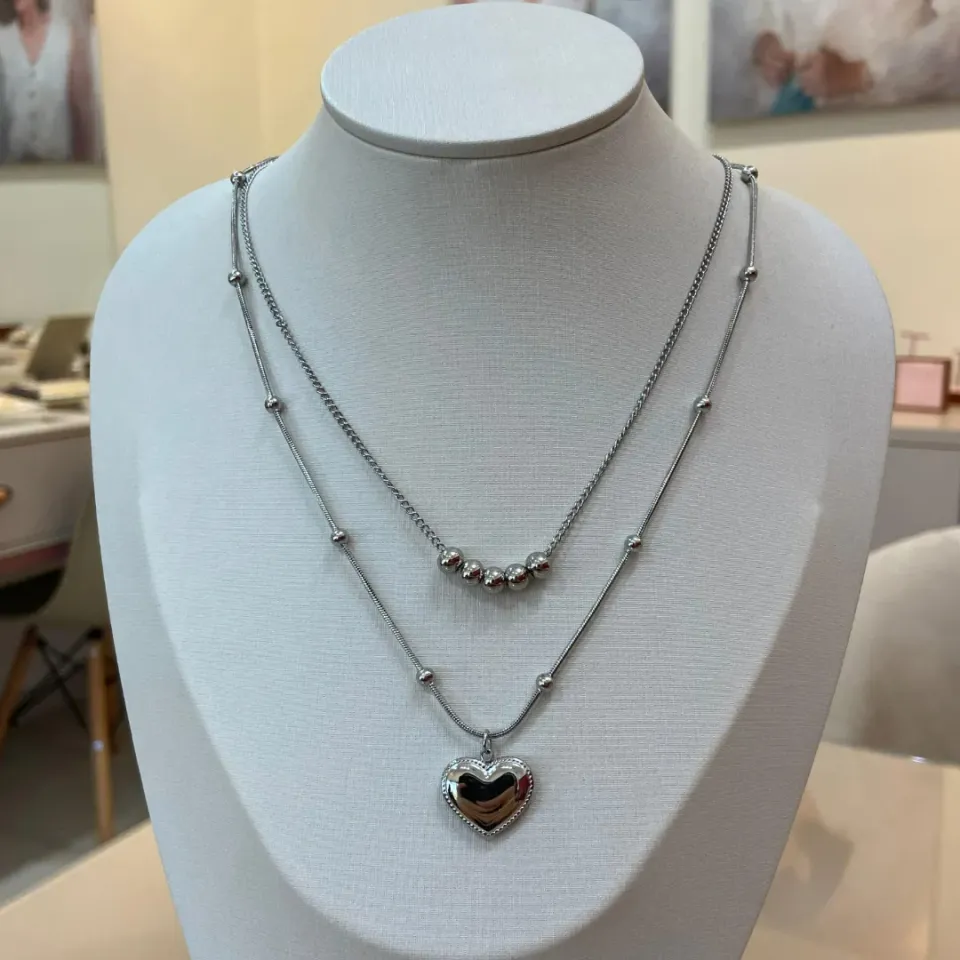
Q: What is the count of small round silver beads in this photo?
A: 15